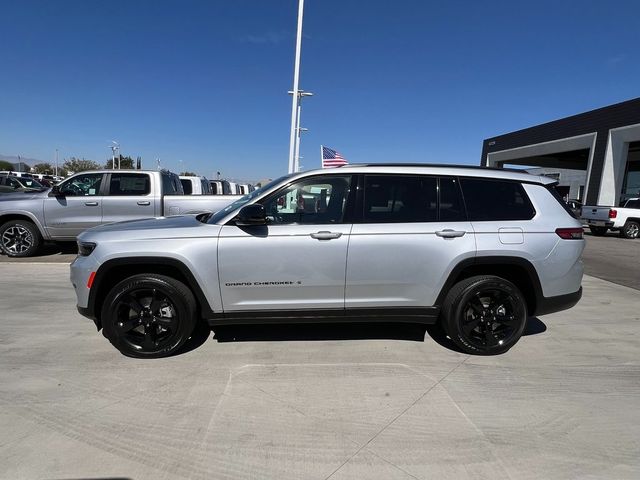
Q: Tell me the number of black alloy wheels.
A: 2